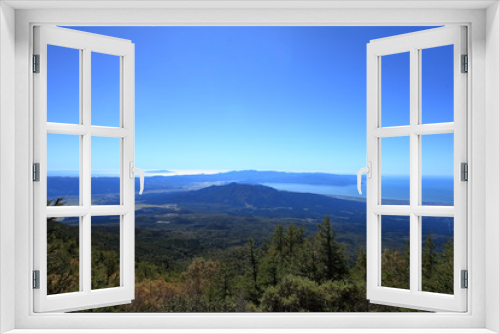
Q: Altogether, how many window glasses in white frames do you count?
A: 12